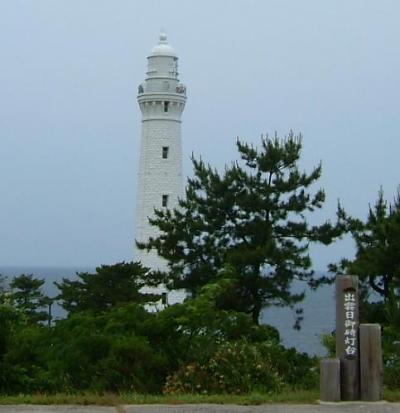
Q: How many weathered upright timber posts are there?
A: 3